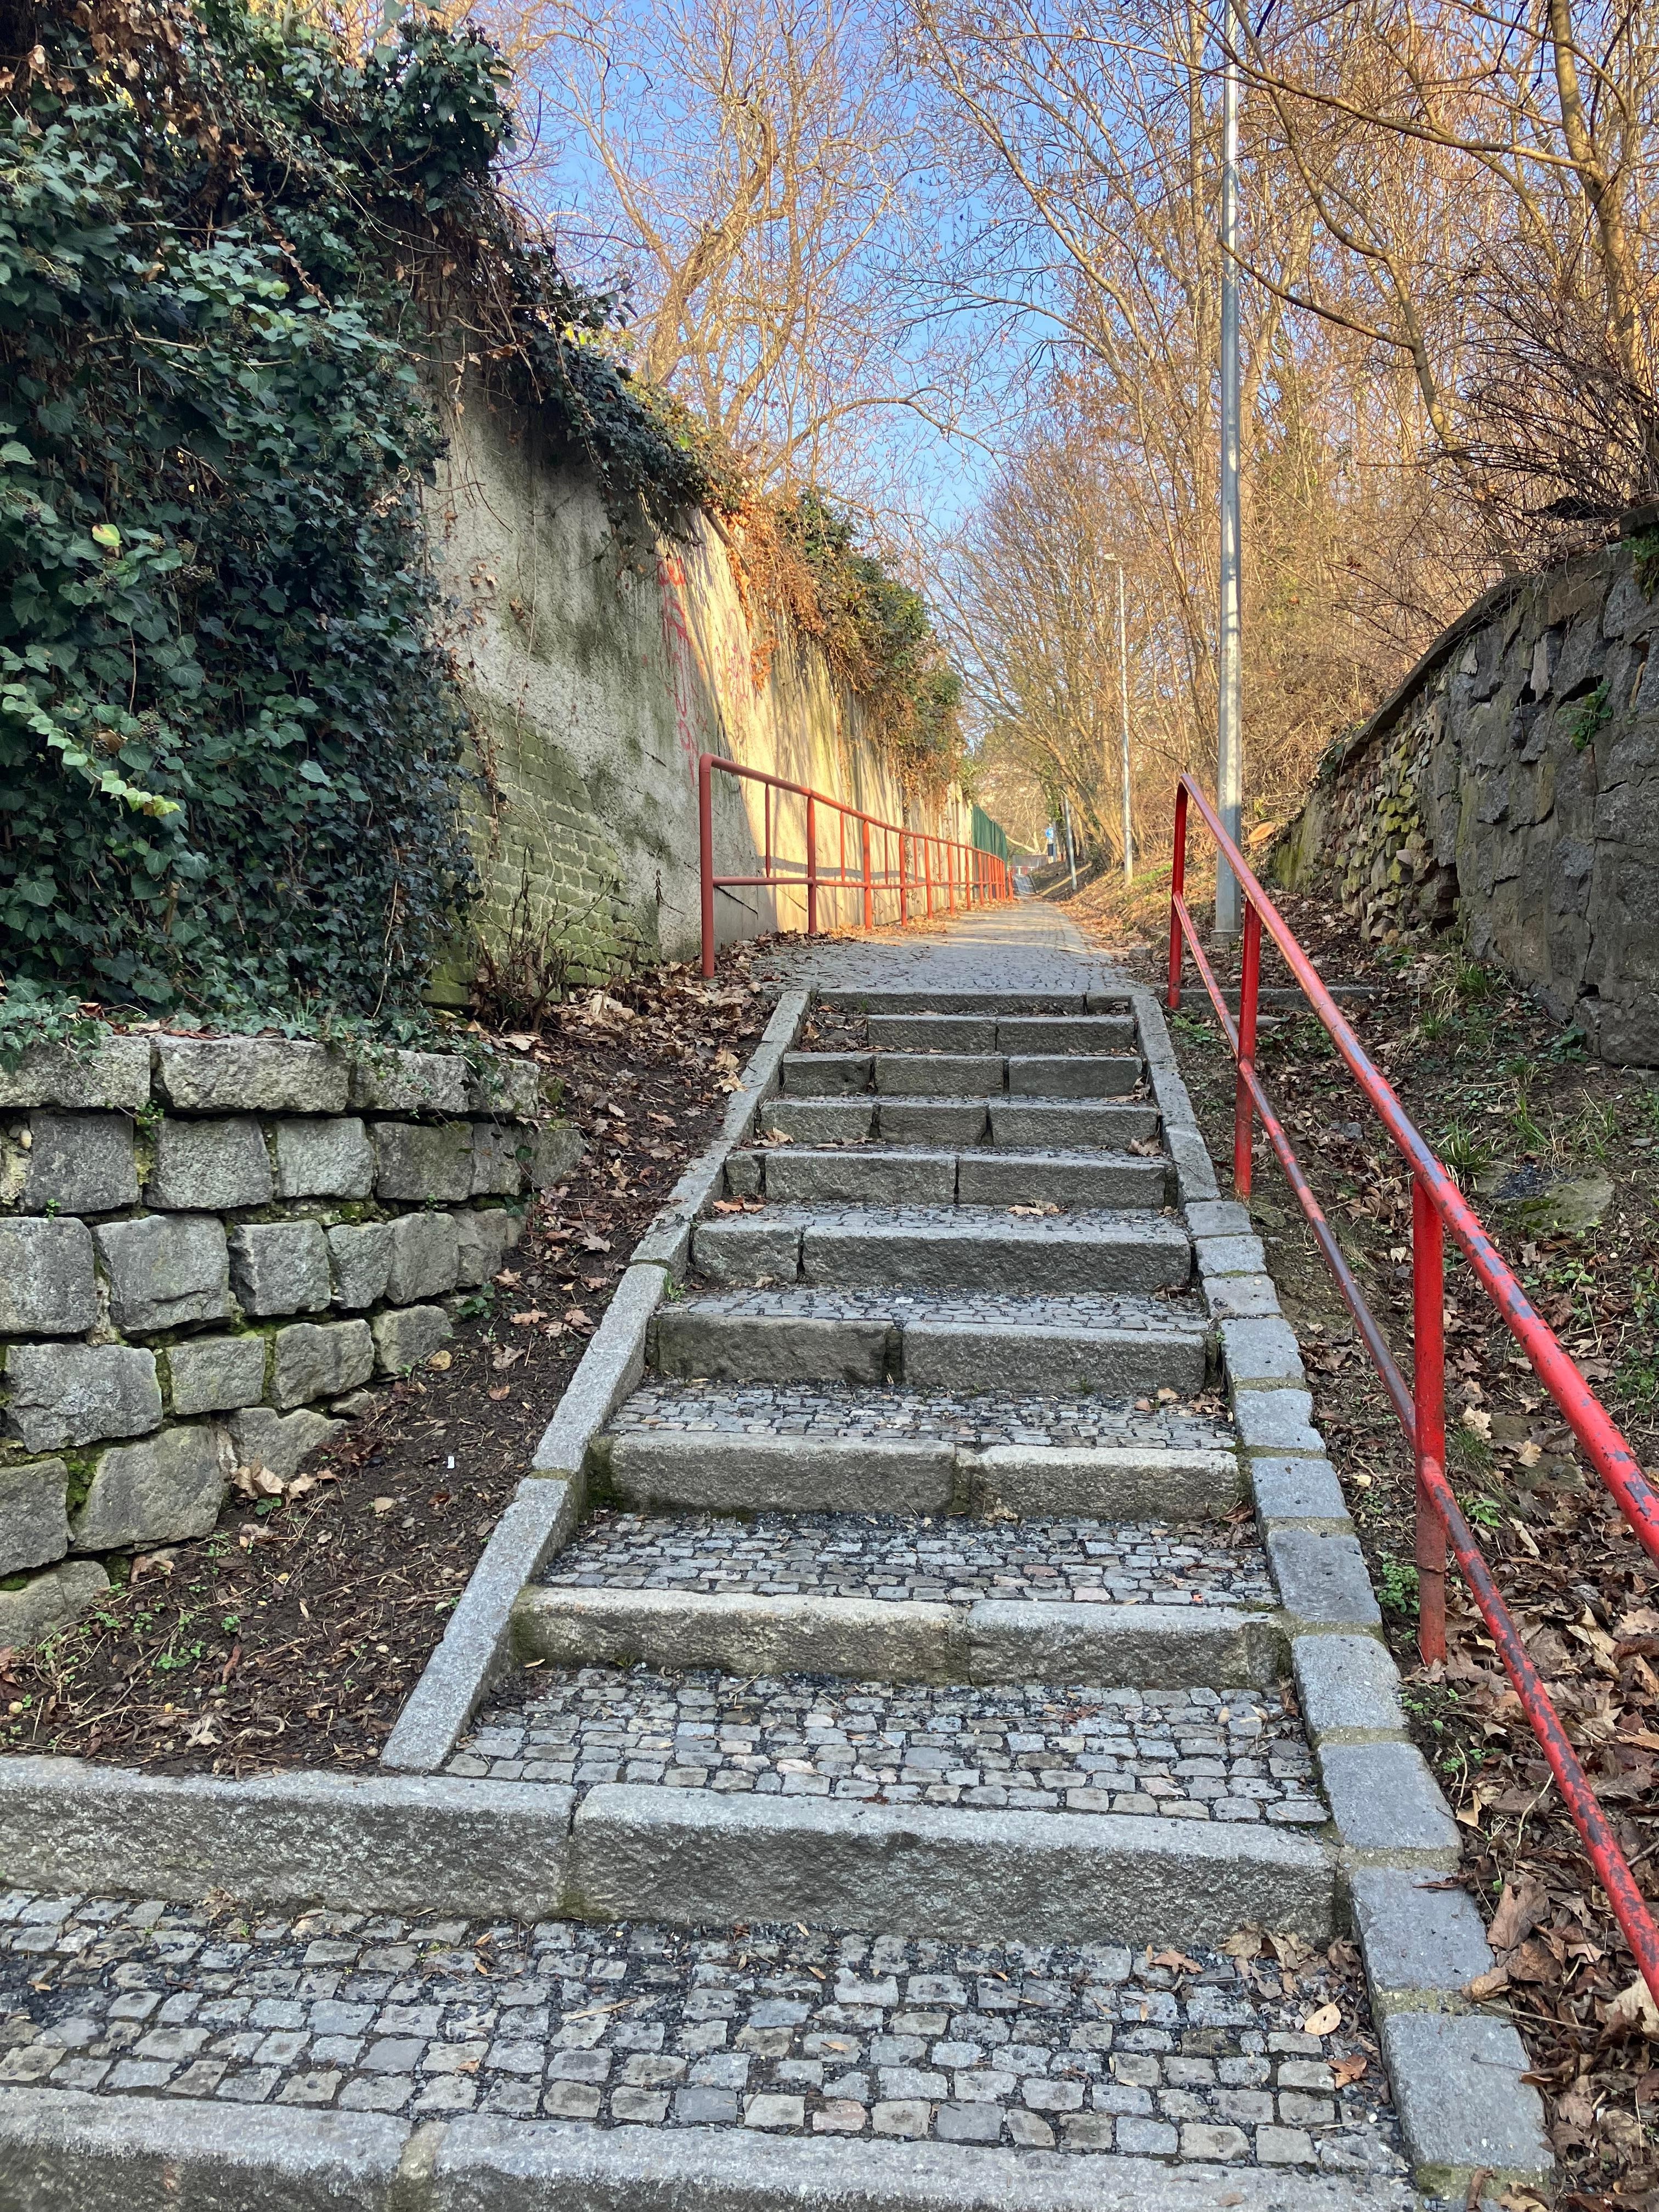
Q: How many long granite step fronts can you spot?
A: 11